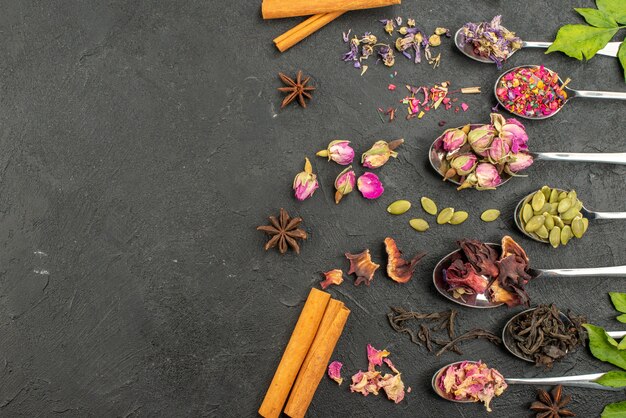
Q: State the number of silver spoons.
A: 7